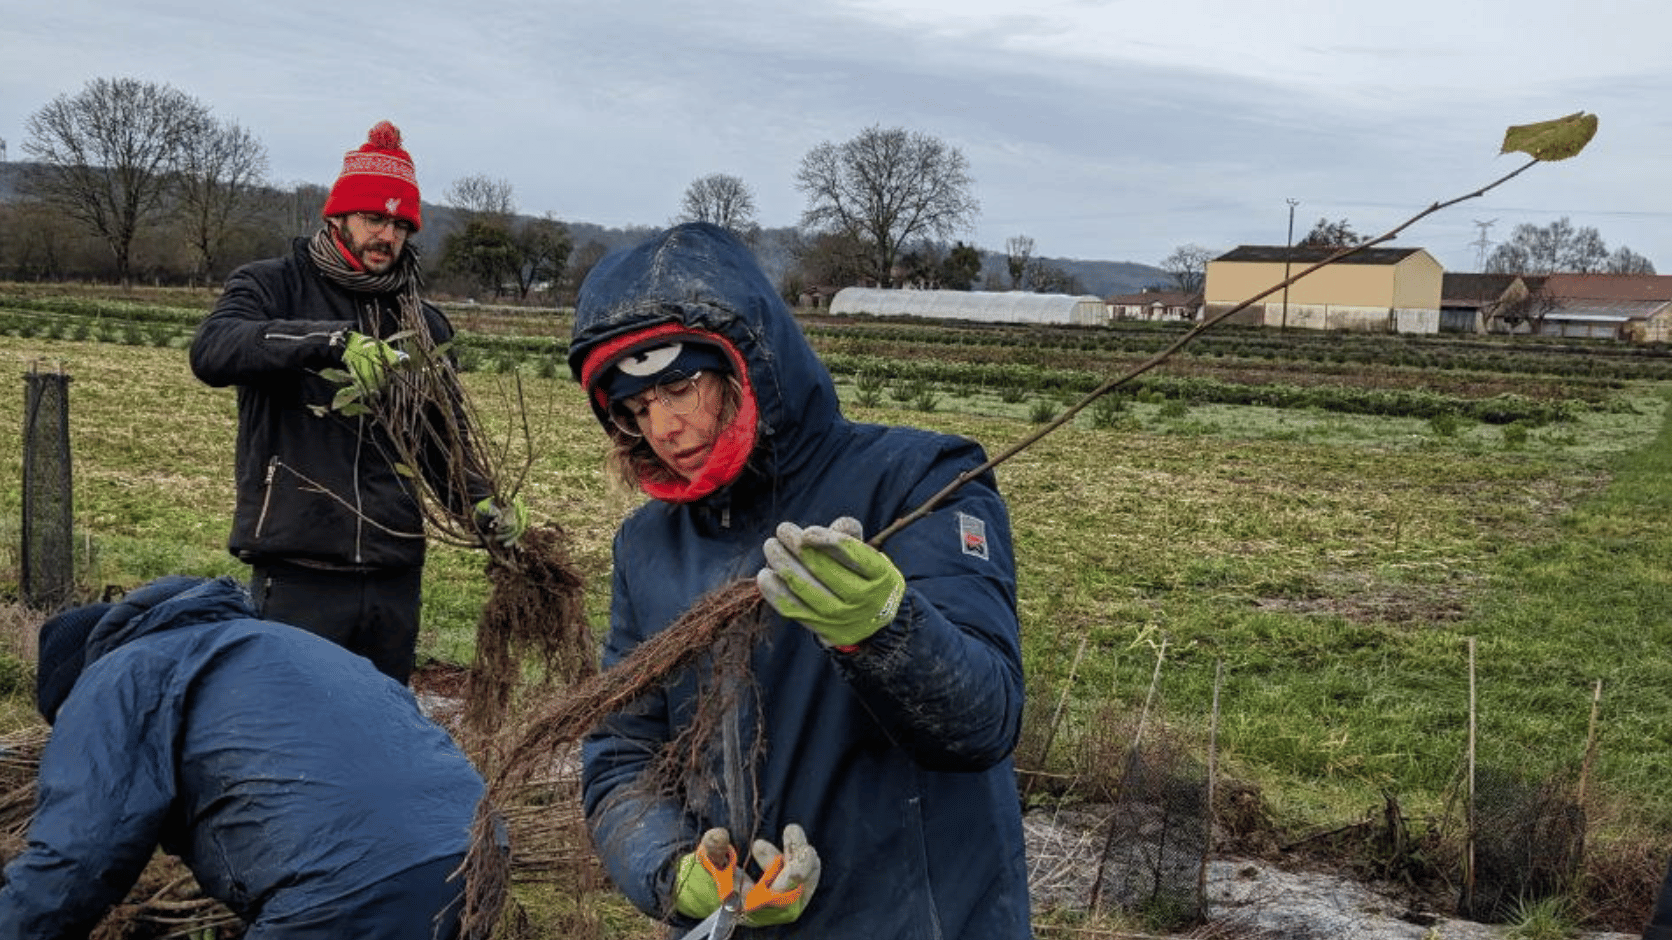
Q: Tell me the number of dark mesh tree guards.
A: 3